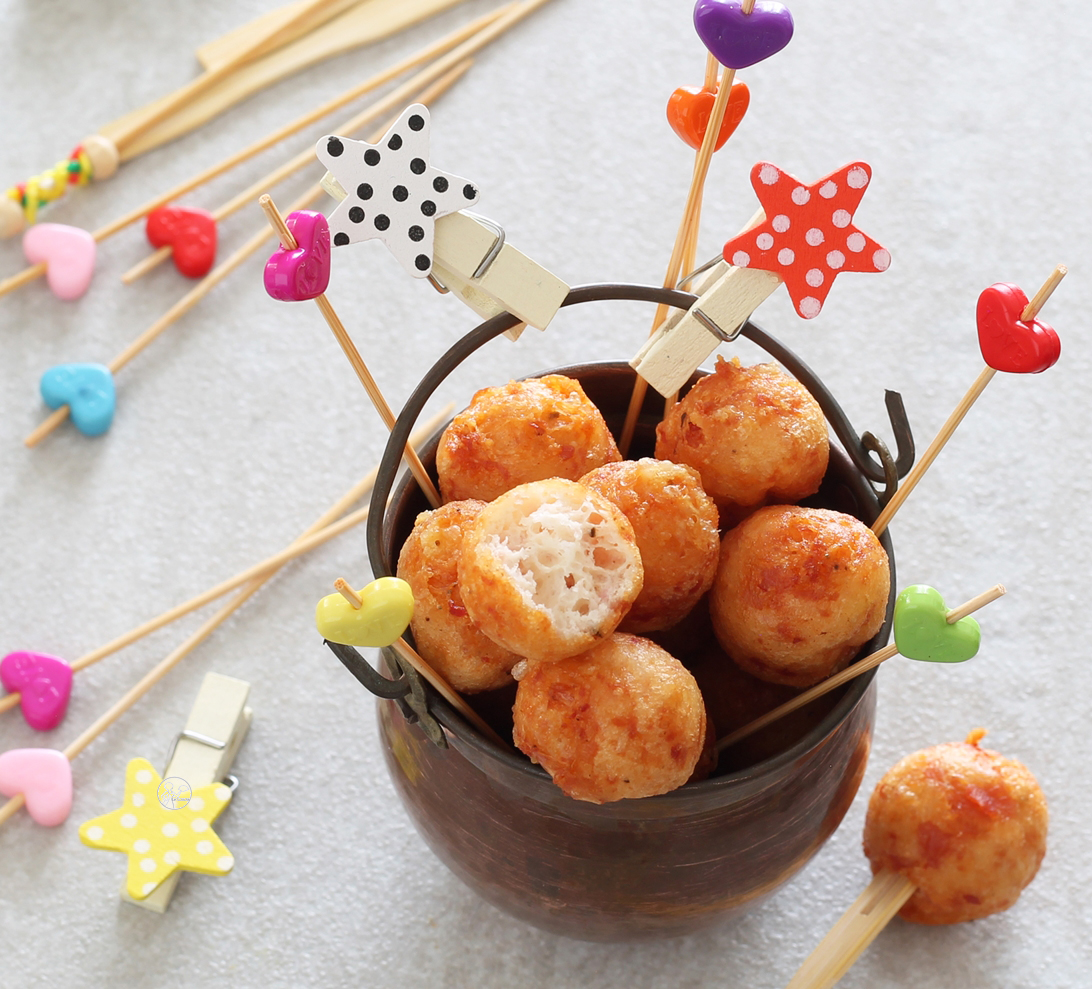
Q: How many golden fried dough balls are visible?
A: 8